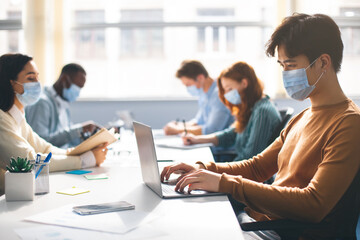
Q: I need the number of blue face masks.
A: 5